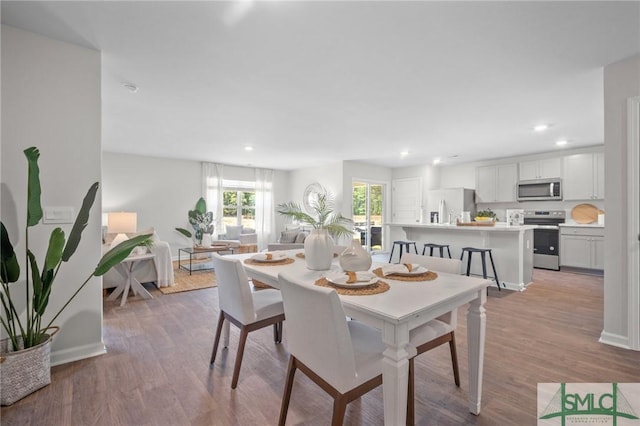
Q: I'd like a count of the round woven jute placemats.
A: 4